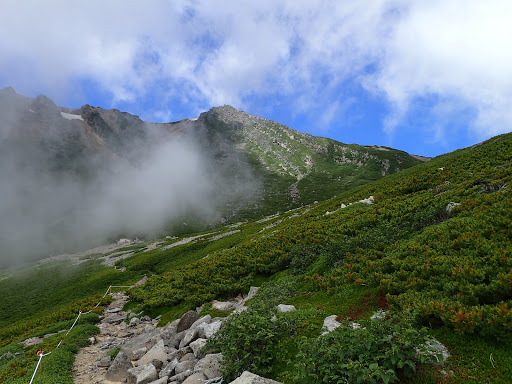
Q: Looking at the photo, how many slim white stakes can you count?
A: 3